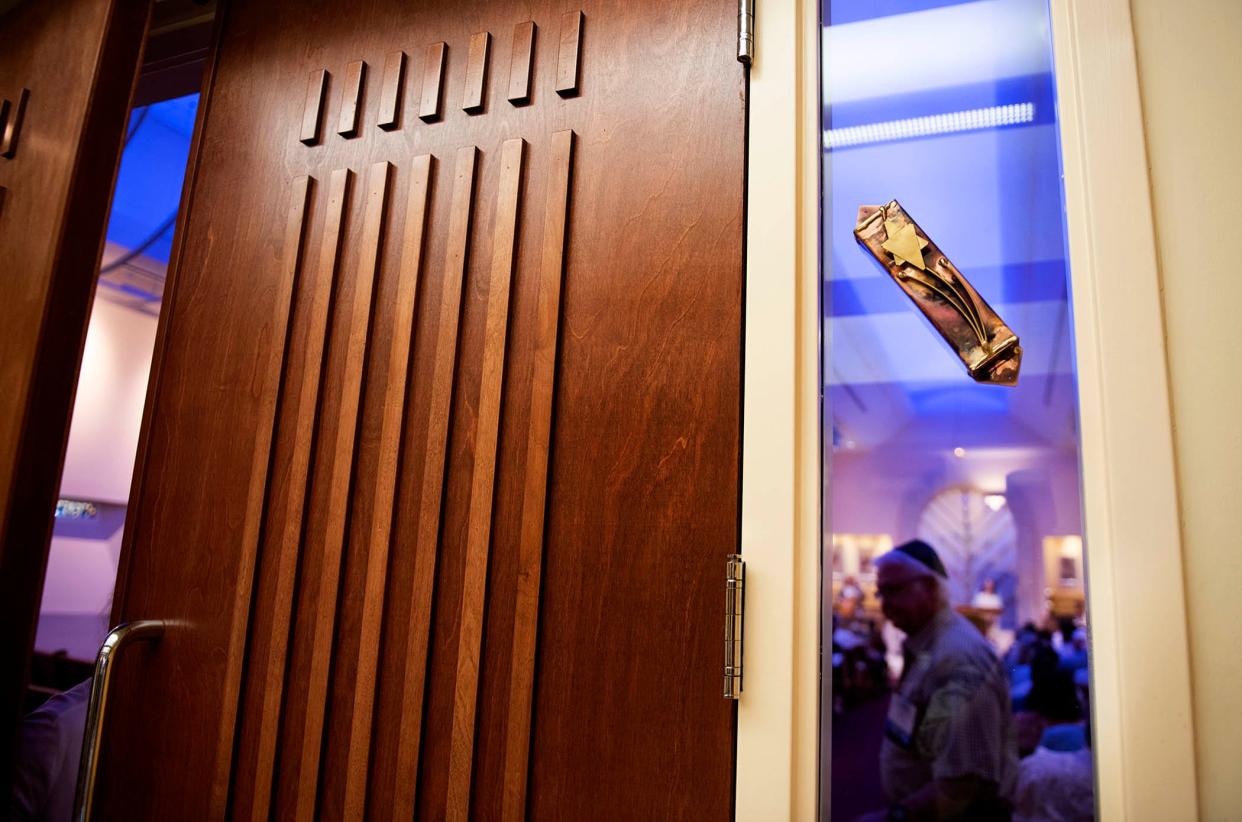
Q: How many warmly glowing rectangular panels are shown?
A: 2